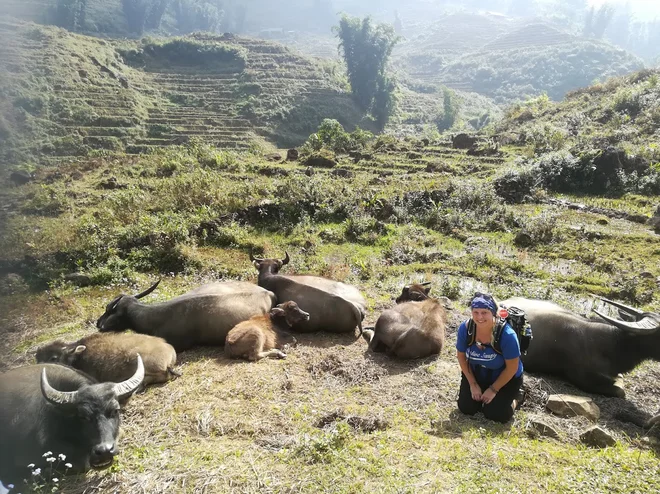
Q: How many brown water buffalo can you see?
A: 3